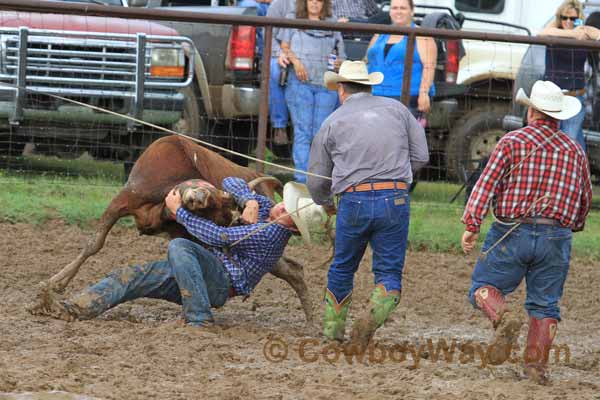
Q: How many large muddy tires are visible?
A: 1